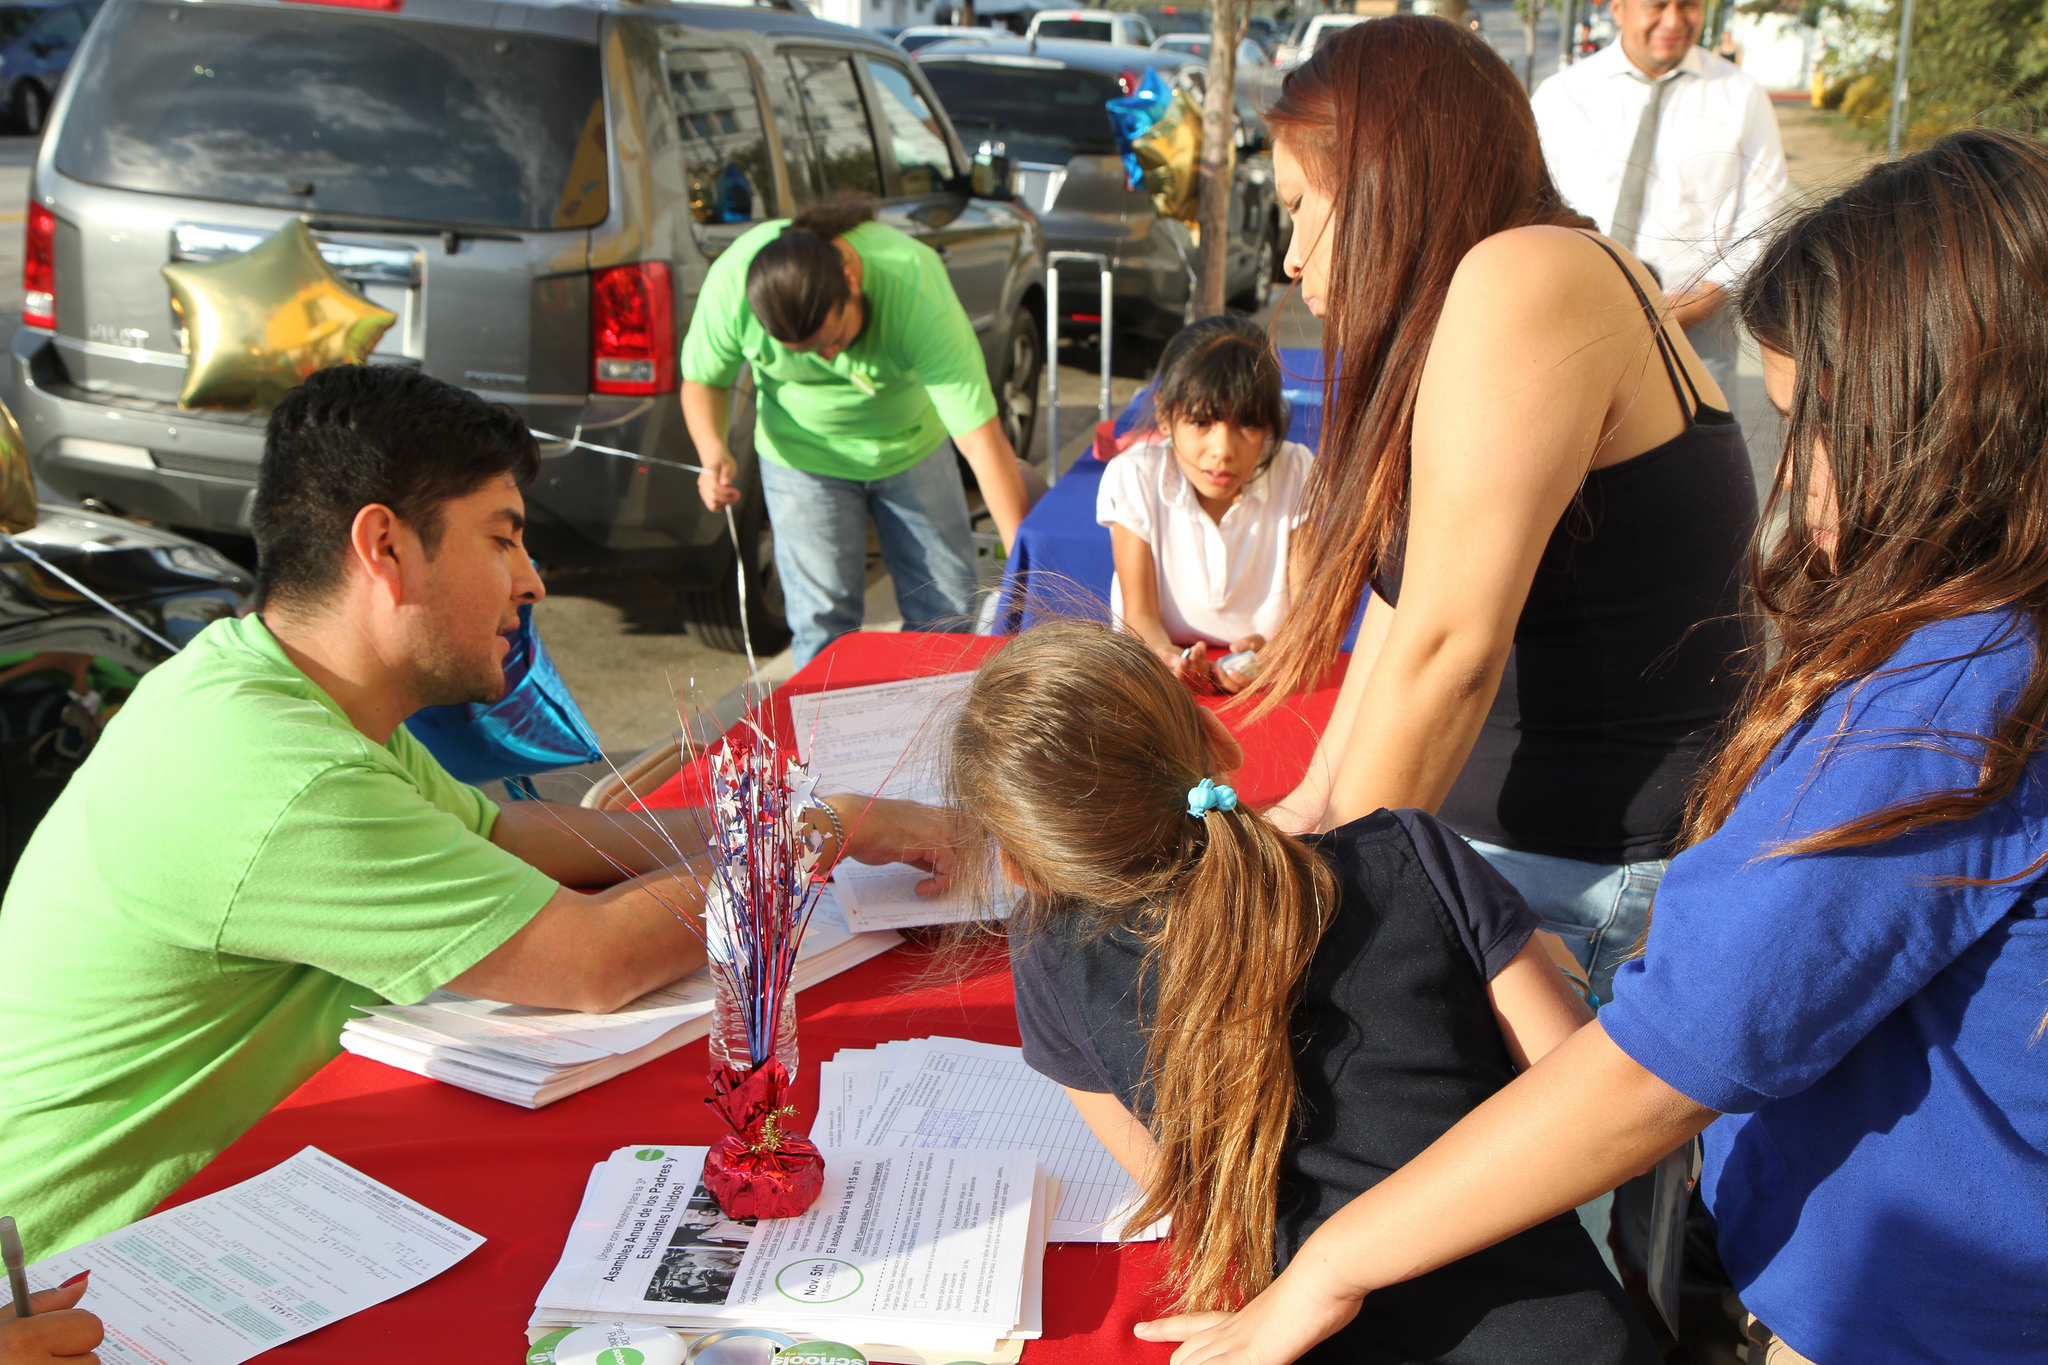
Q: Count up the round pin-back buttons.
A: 5